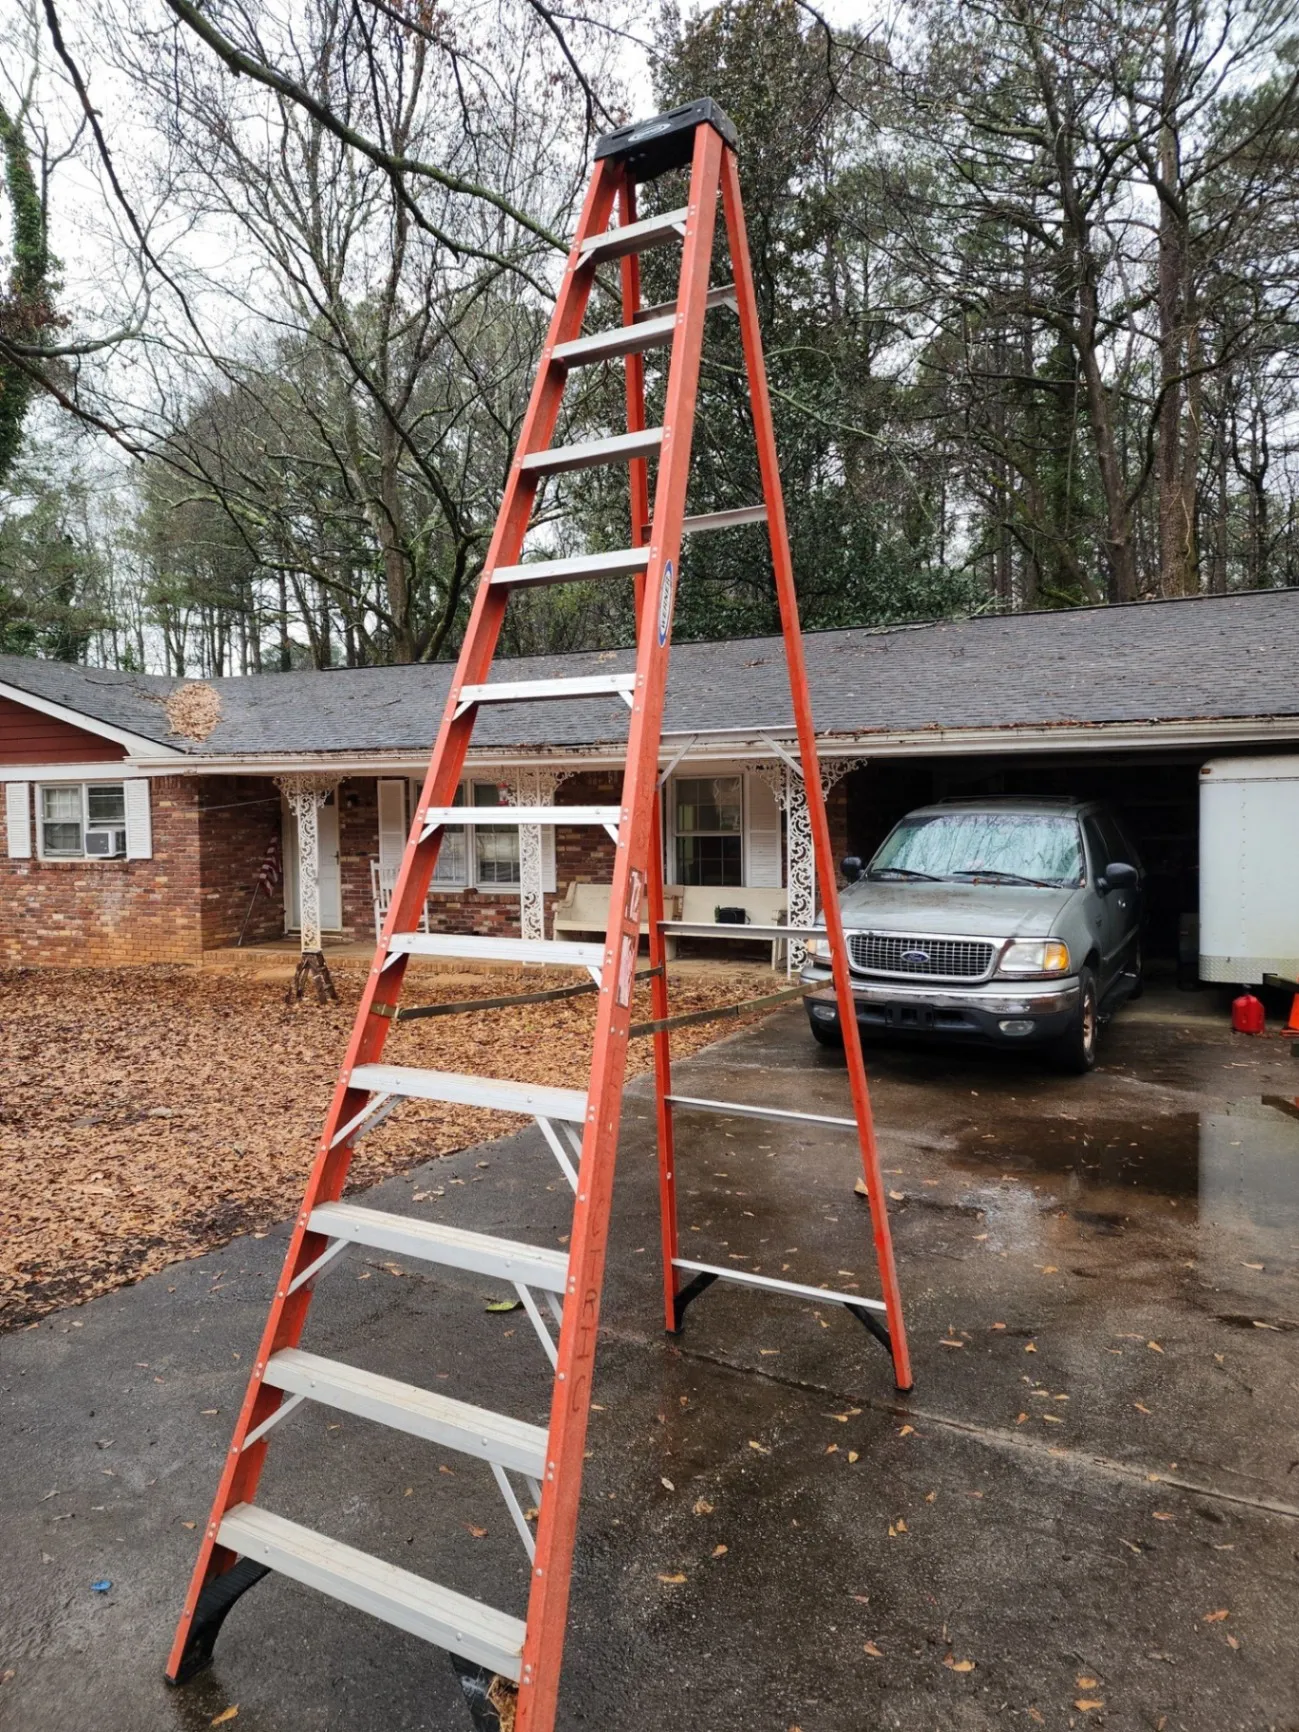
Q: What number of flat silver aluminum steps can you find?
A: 11